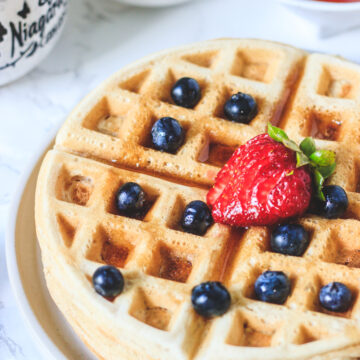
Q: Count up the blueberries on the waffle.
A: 11